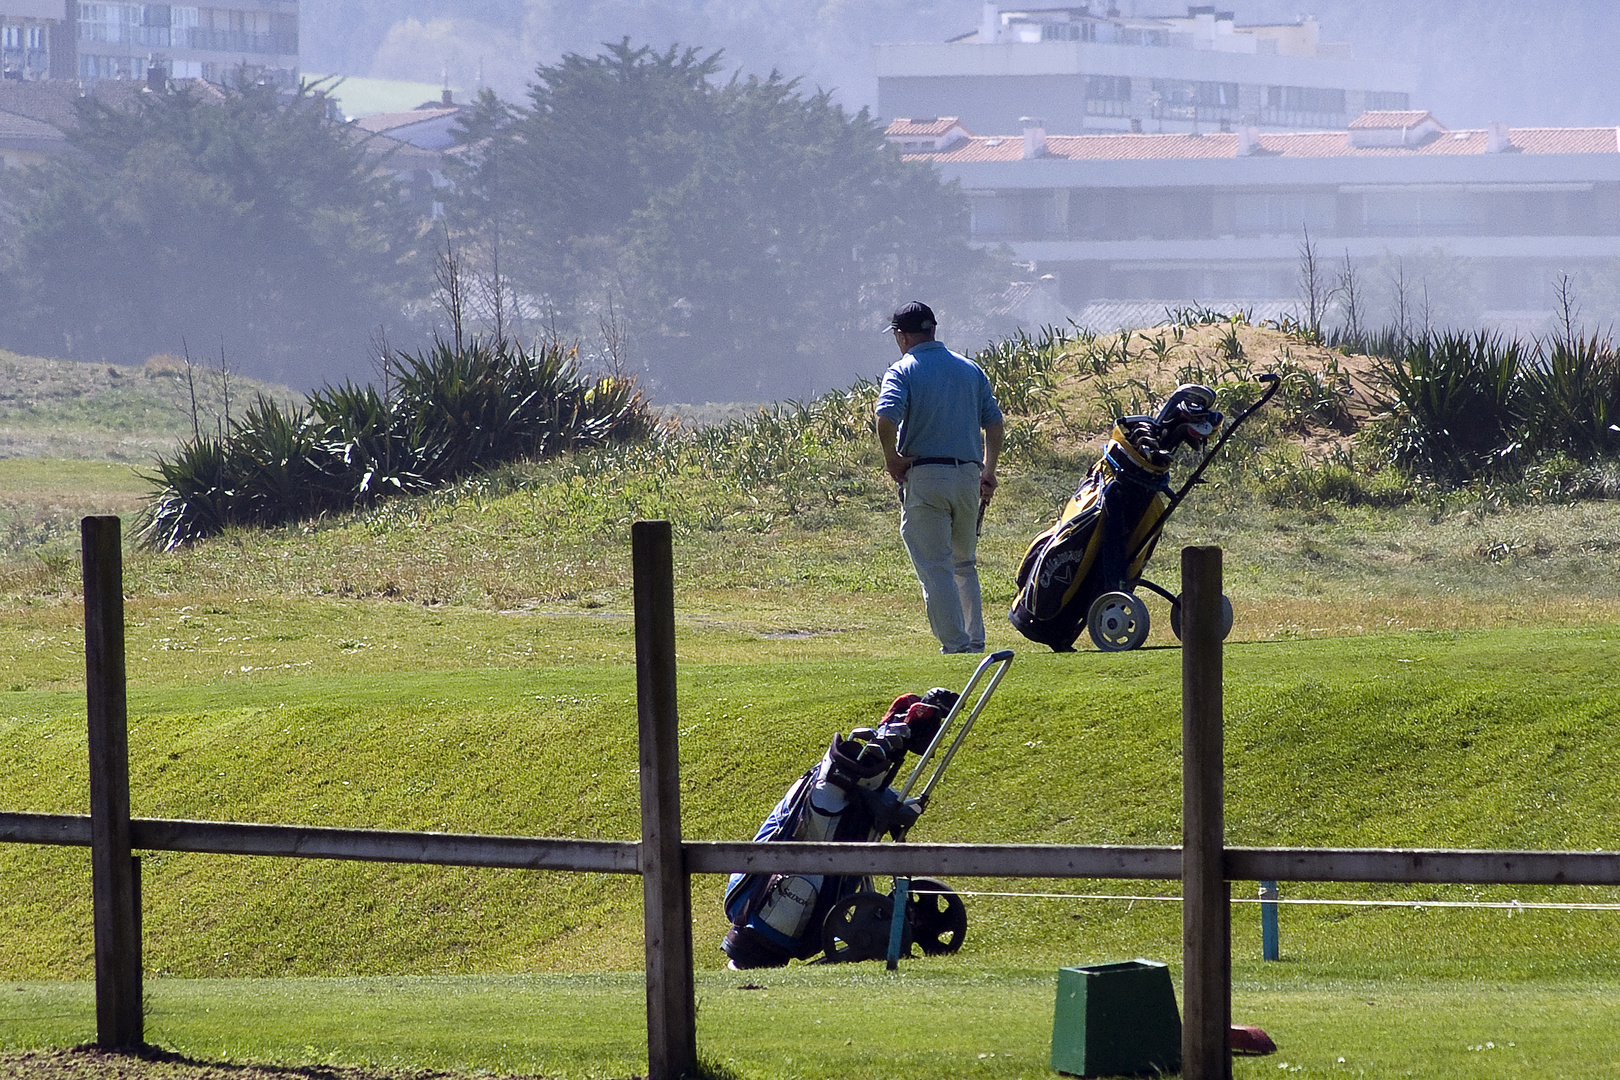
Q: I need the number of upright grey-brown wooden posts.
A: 3